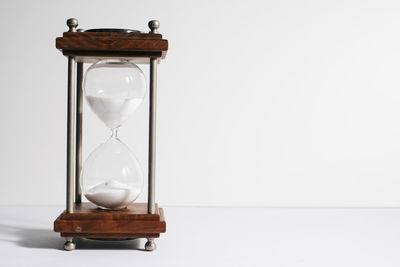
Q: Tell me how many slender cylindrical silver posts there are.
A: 3